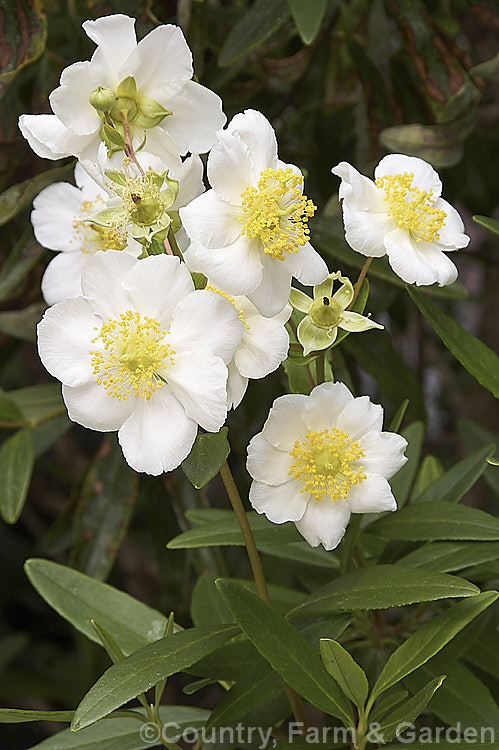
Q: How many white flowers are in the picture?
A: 7